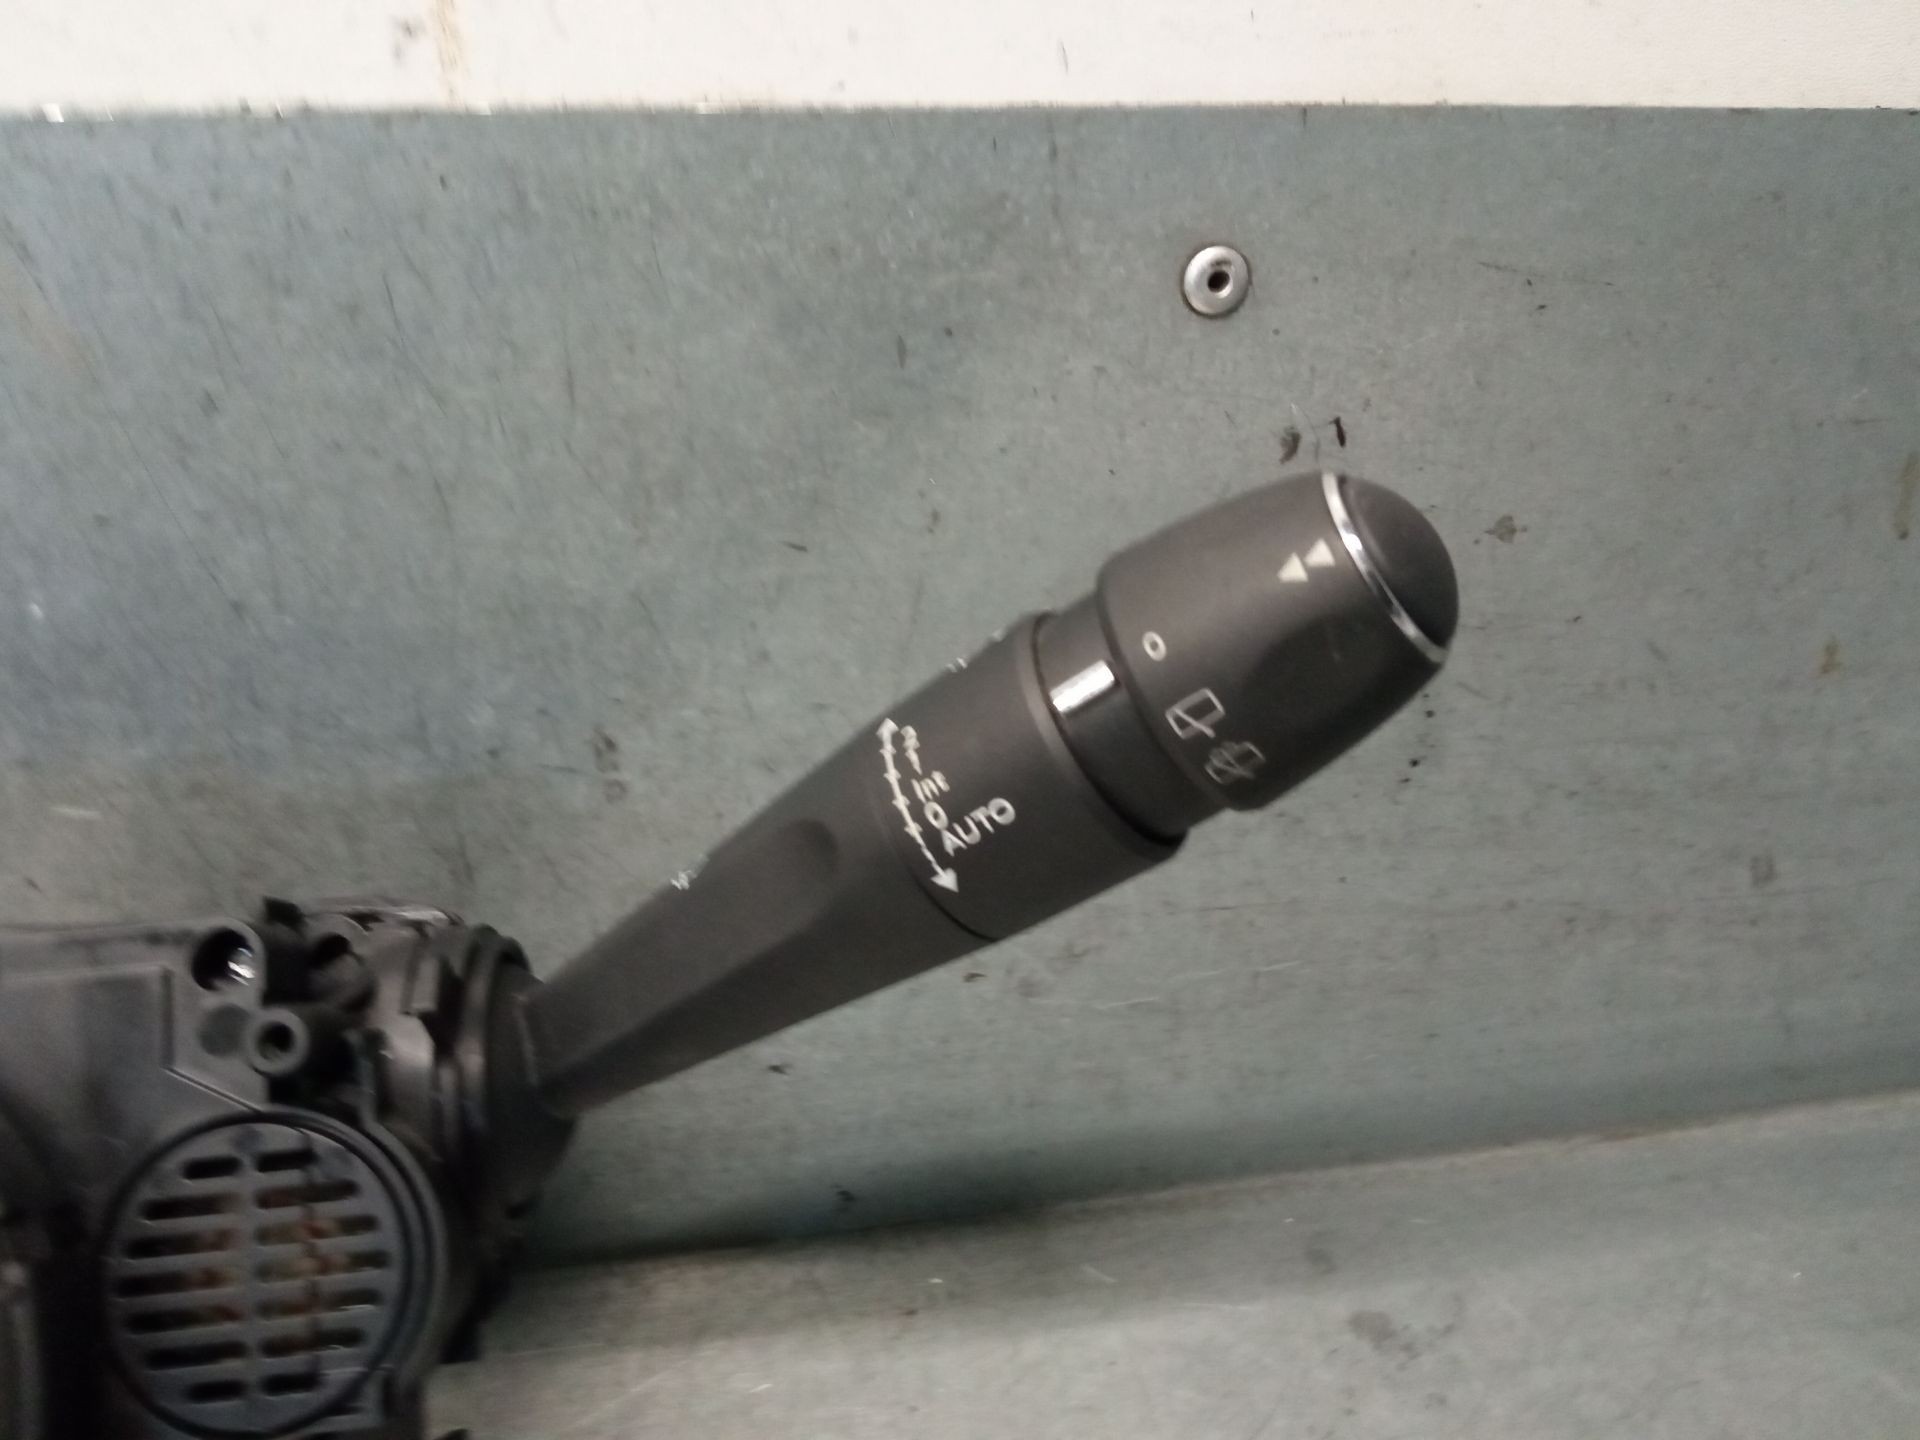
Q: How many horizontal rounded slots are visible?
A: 14